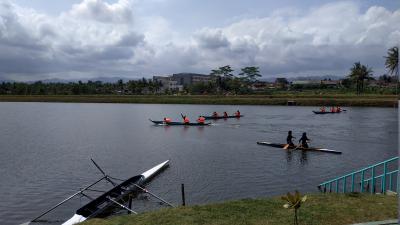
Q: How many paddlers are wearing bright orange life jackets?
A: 9